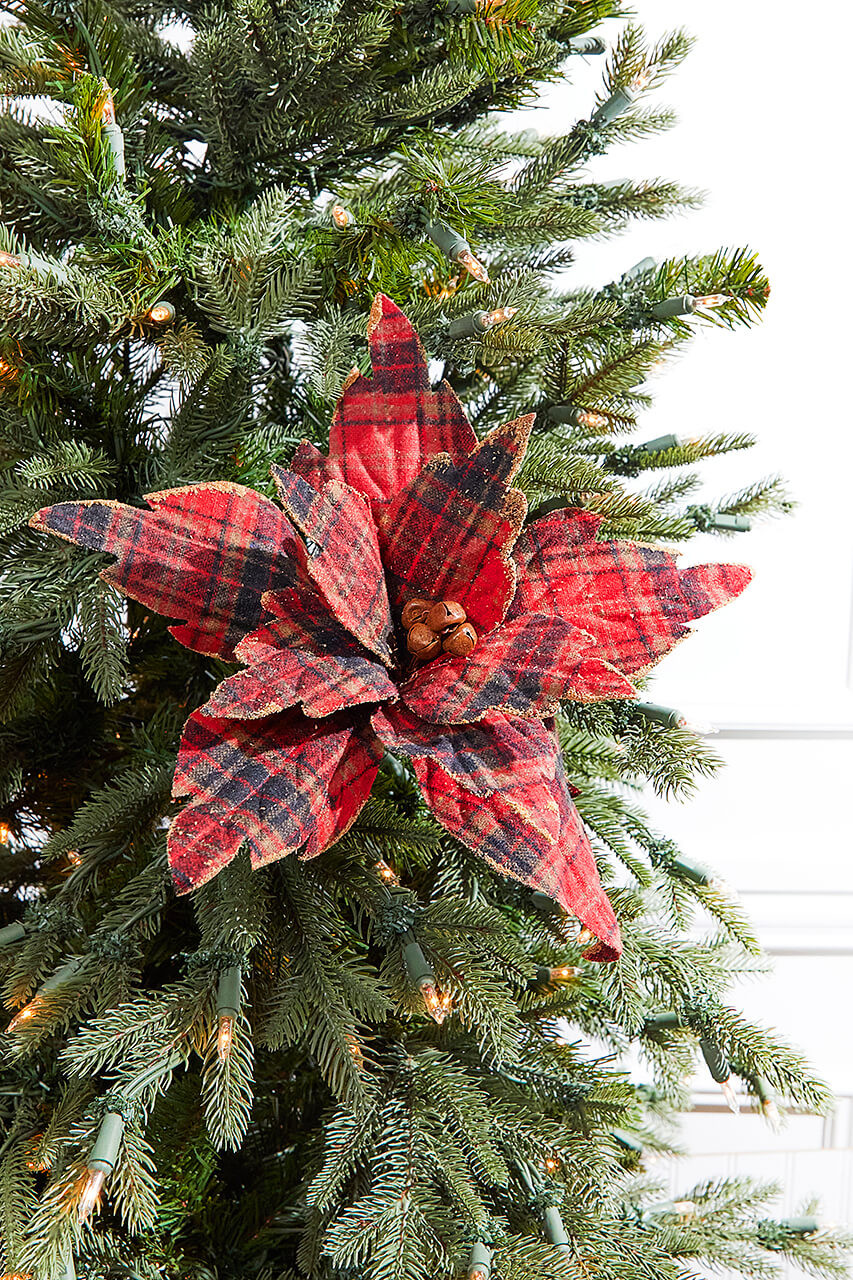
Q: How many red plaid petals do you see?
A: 10